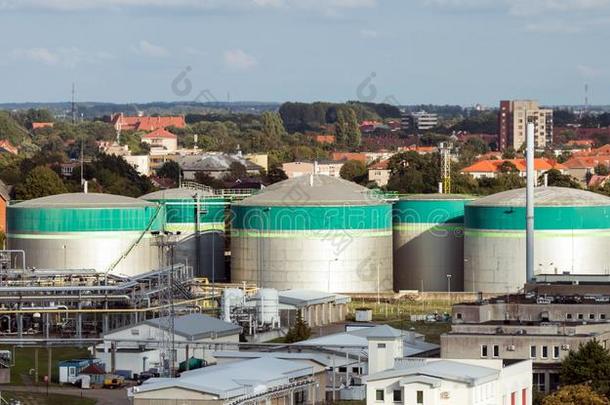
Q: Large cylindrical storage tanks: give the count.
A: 5